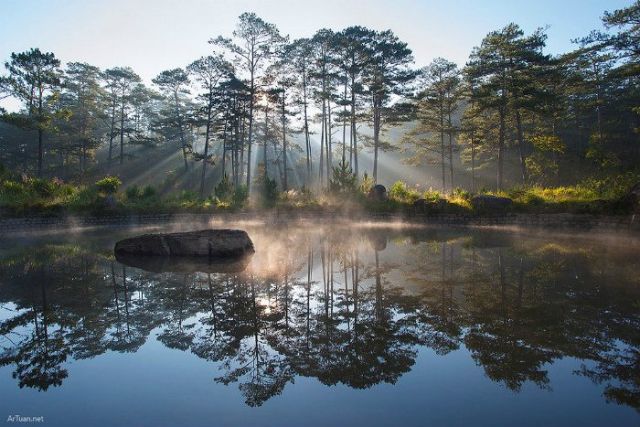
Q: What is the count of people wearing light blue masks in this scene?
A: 0